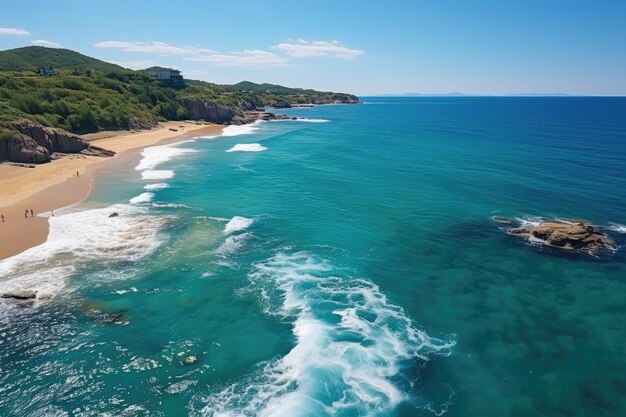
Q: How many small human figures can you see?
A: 5